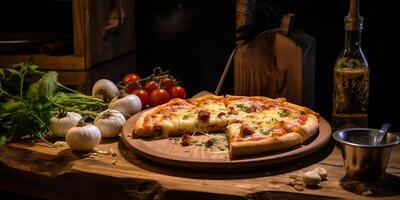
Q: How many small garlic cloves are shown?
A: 2